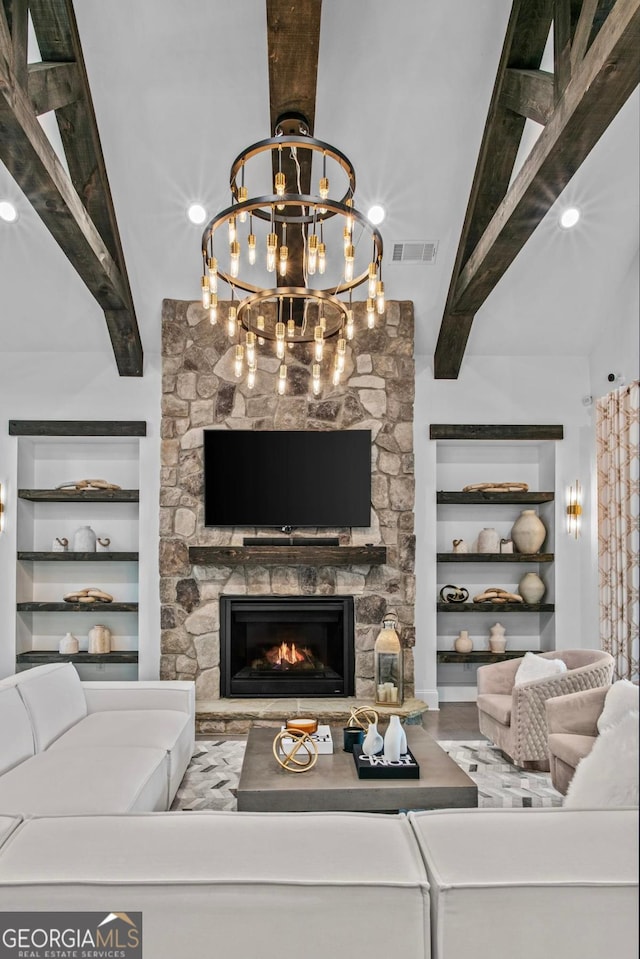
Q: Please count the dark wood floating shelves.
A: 8